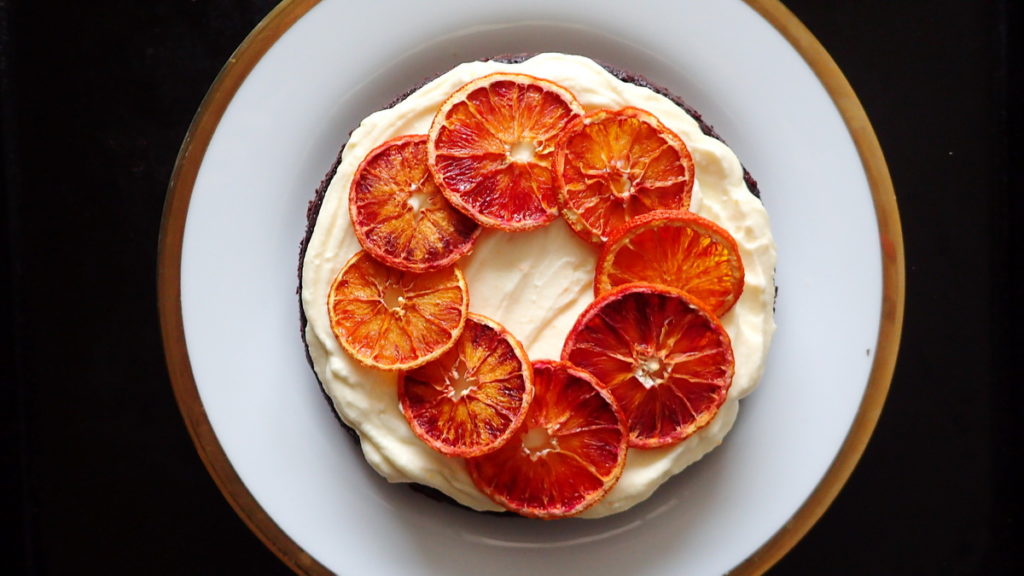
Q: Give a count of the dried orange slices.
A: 8